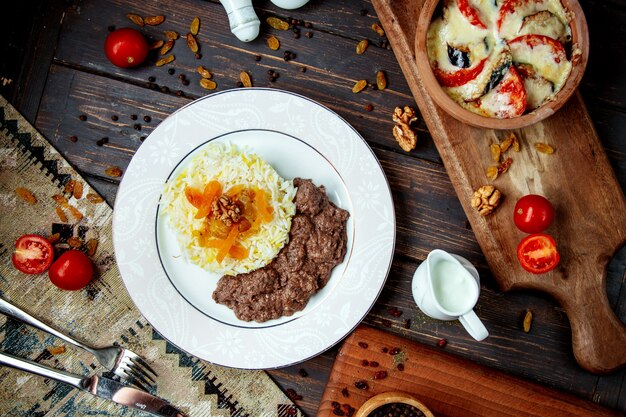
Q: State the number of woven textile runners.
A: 1